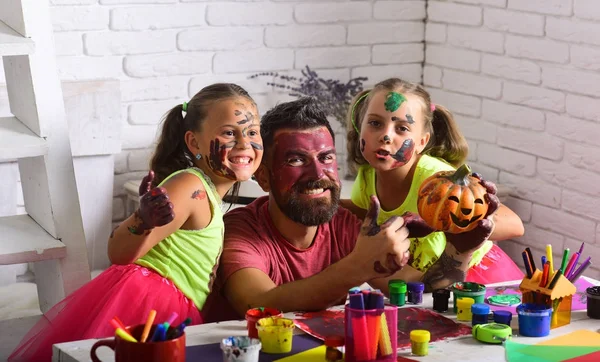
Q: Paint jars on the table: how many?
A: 14